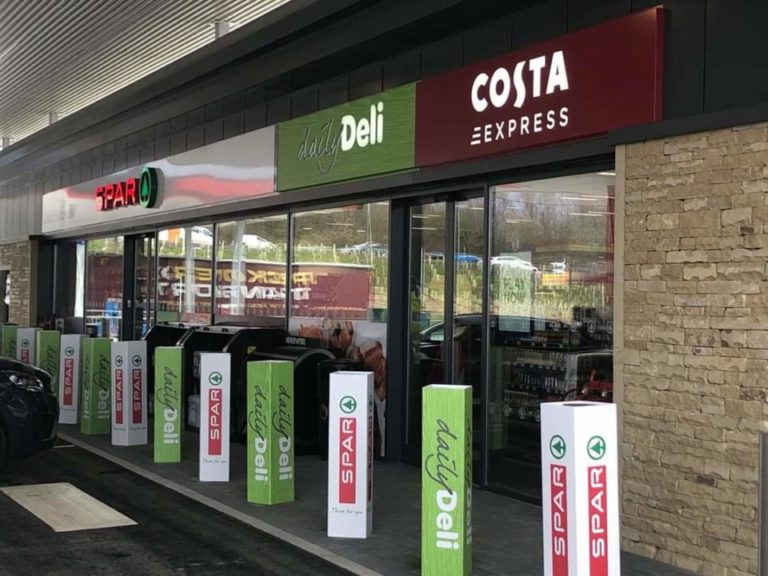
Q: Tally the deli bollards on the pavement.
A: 6